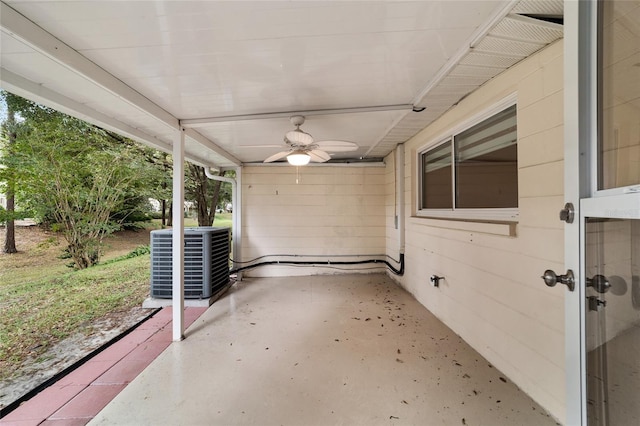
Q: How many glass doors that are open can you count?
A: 1